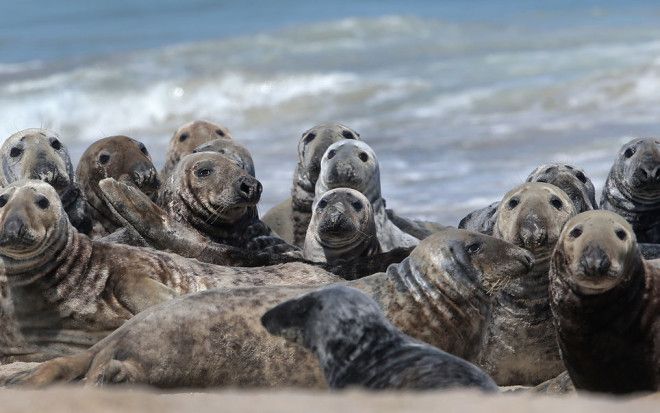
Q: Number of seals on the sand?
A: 15